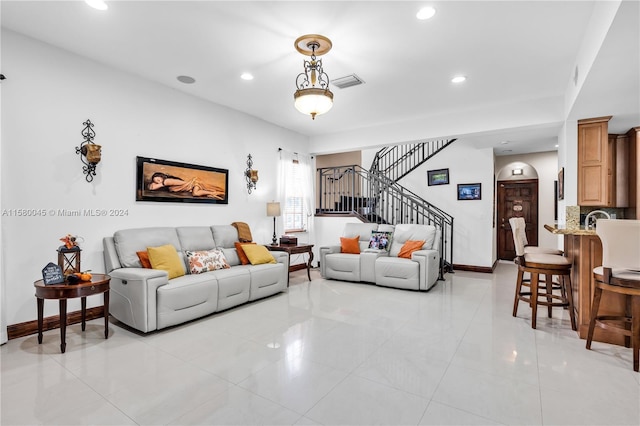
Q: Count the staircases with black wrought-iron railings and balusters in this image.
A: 1